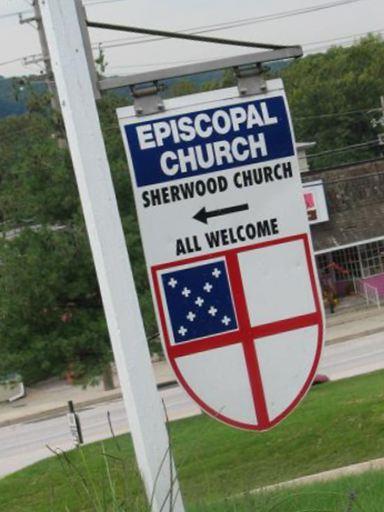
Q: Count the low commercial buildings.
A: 1